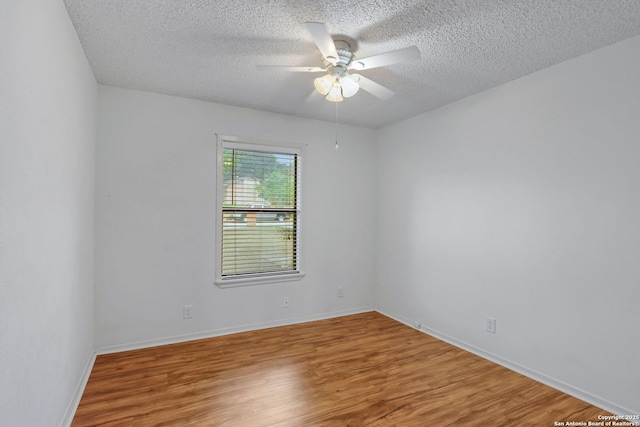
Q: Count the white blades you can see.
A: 5